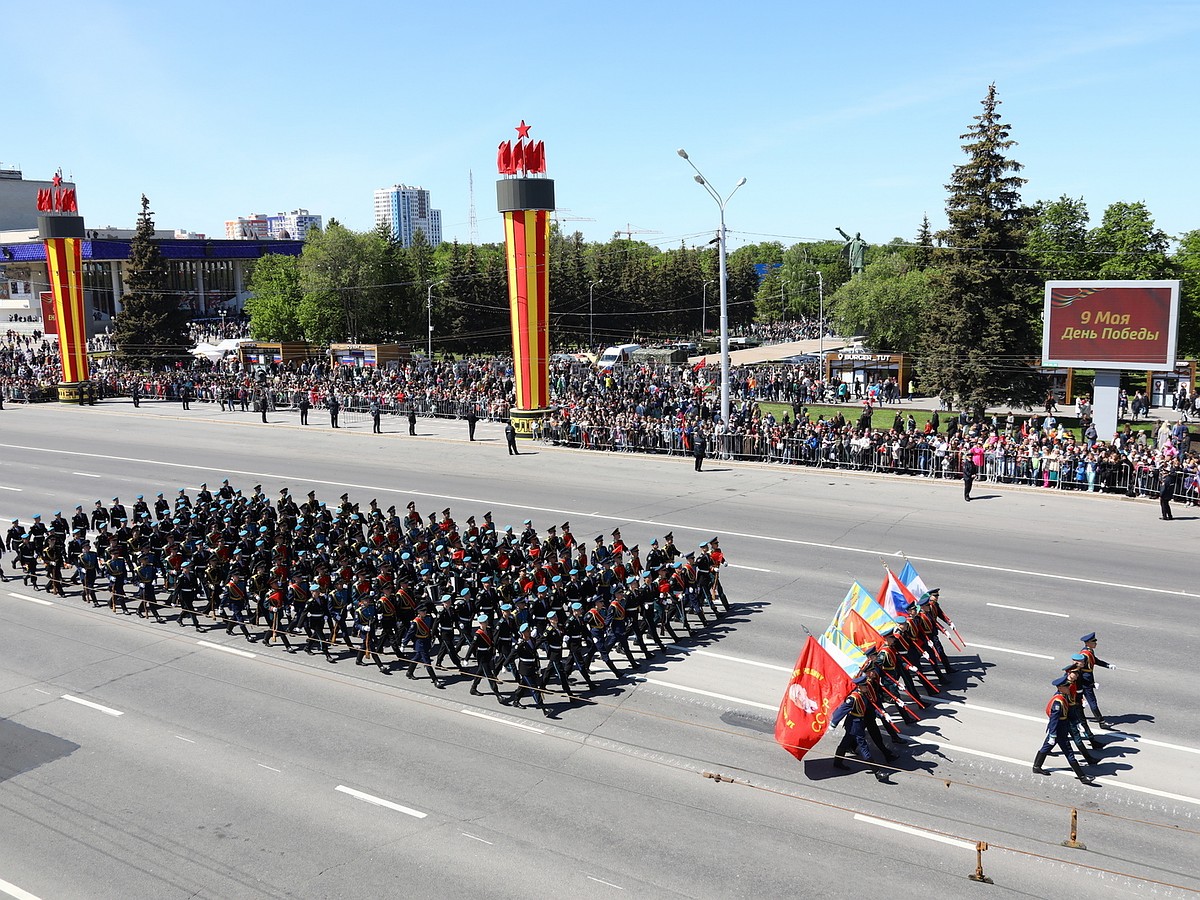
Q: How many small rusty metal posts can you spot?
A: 2